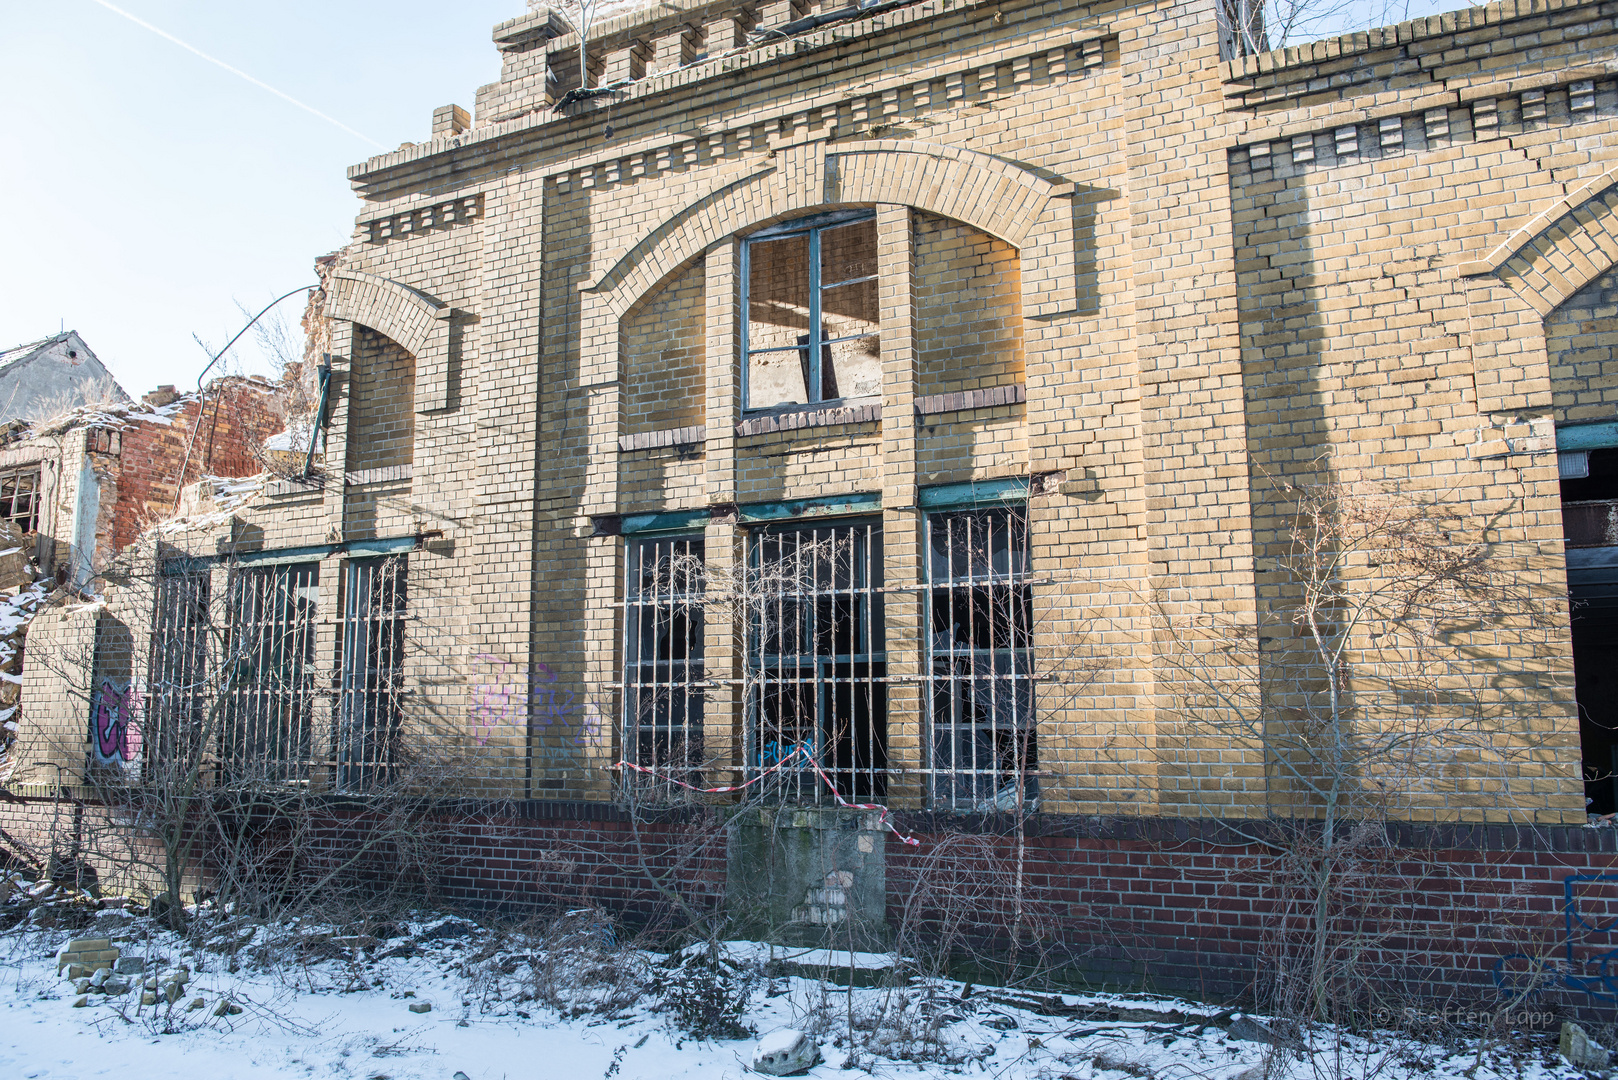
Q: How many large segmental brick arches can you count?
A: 3